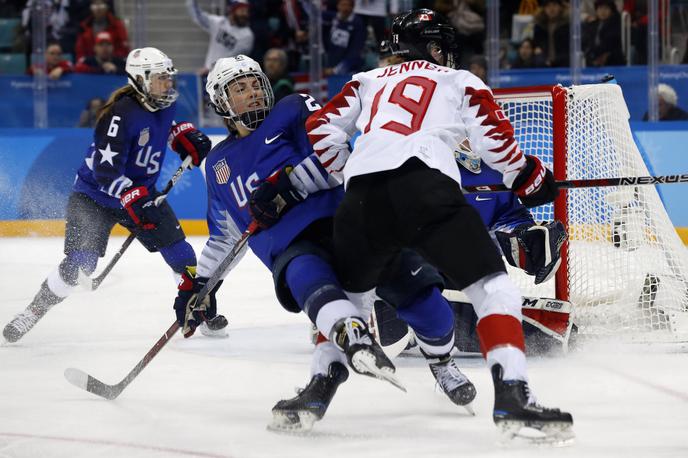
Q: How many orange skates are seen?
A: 0